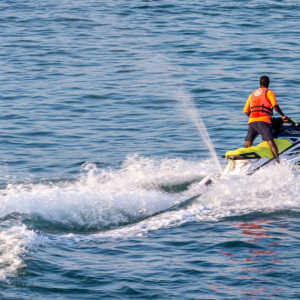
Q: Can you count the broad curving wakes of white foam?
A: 1